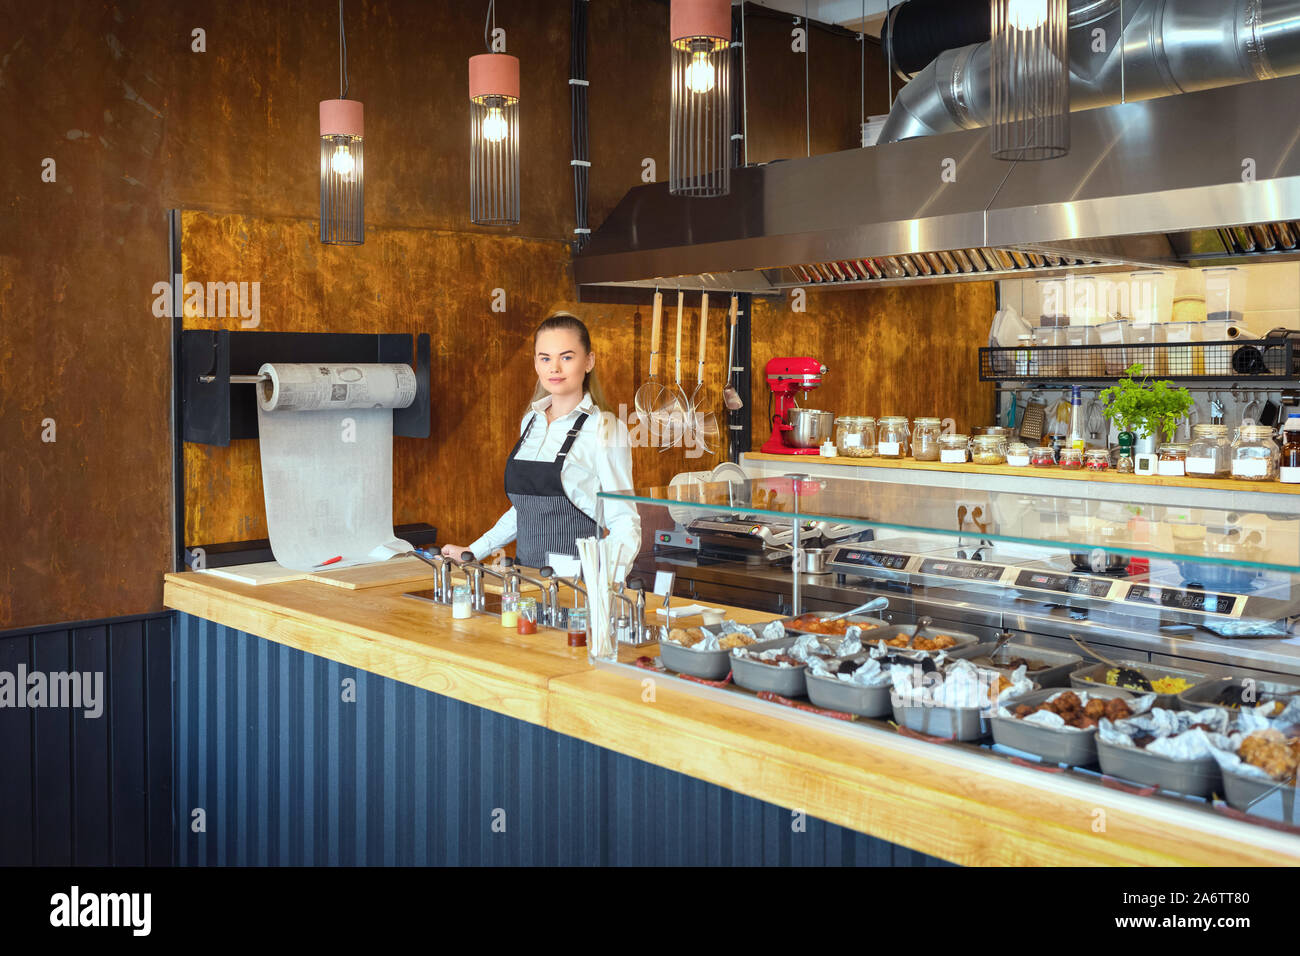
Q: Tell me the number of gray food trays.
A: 12